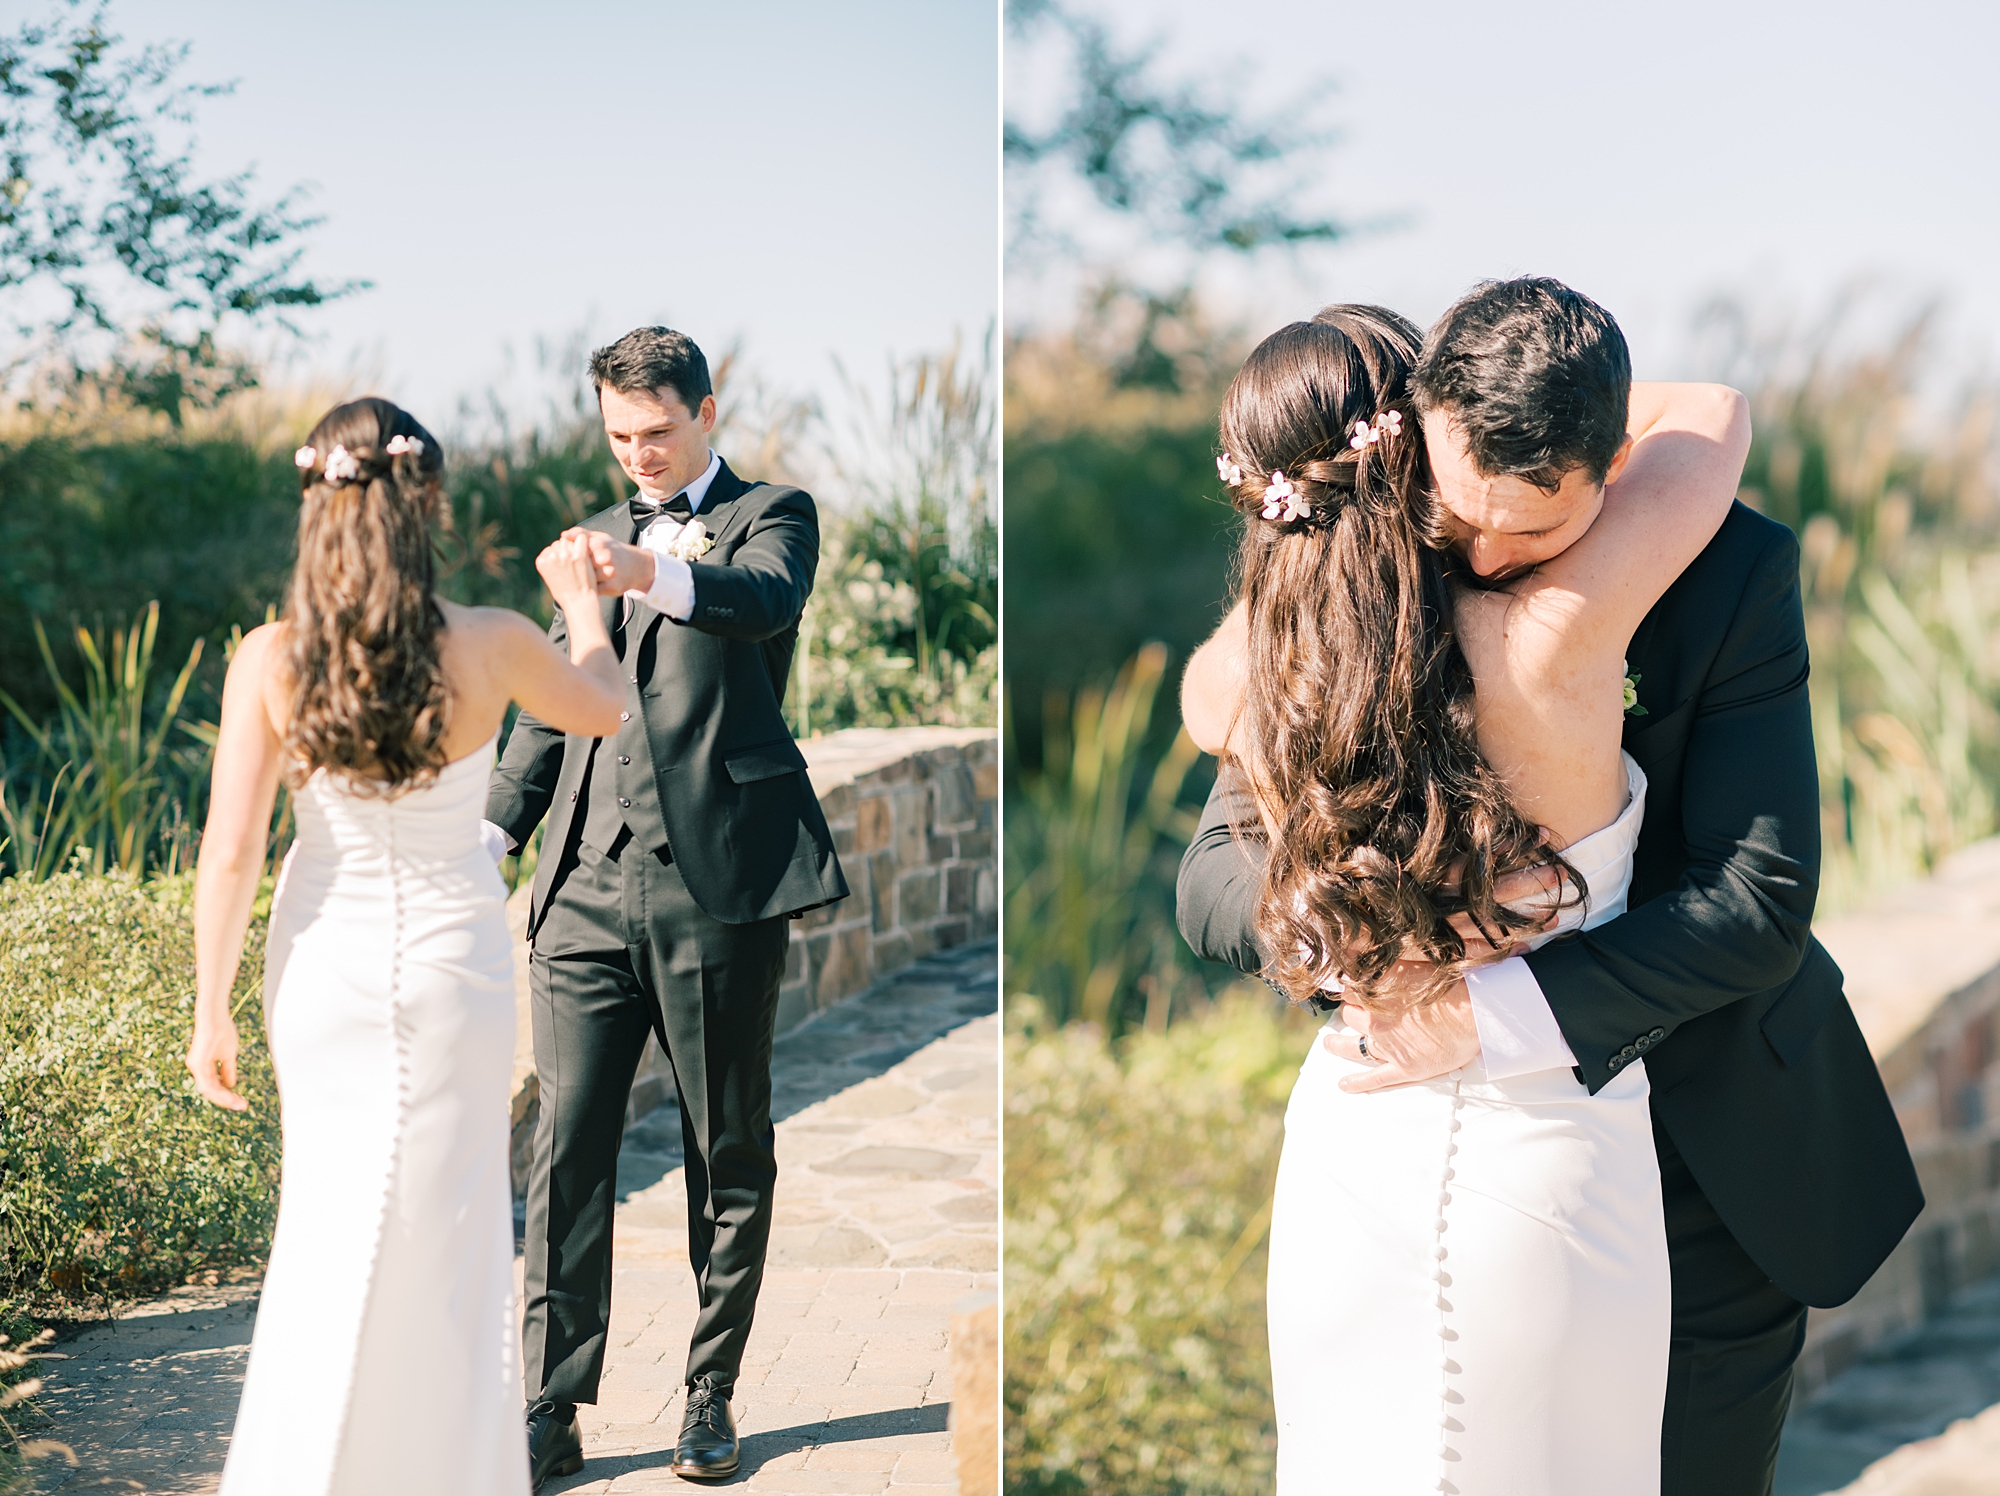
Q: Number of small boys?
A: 0